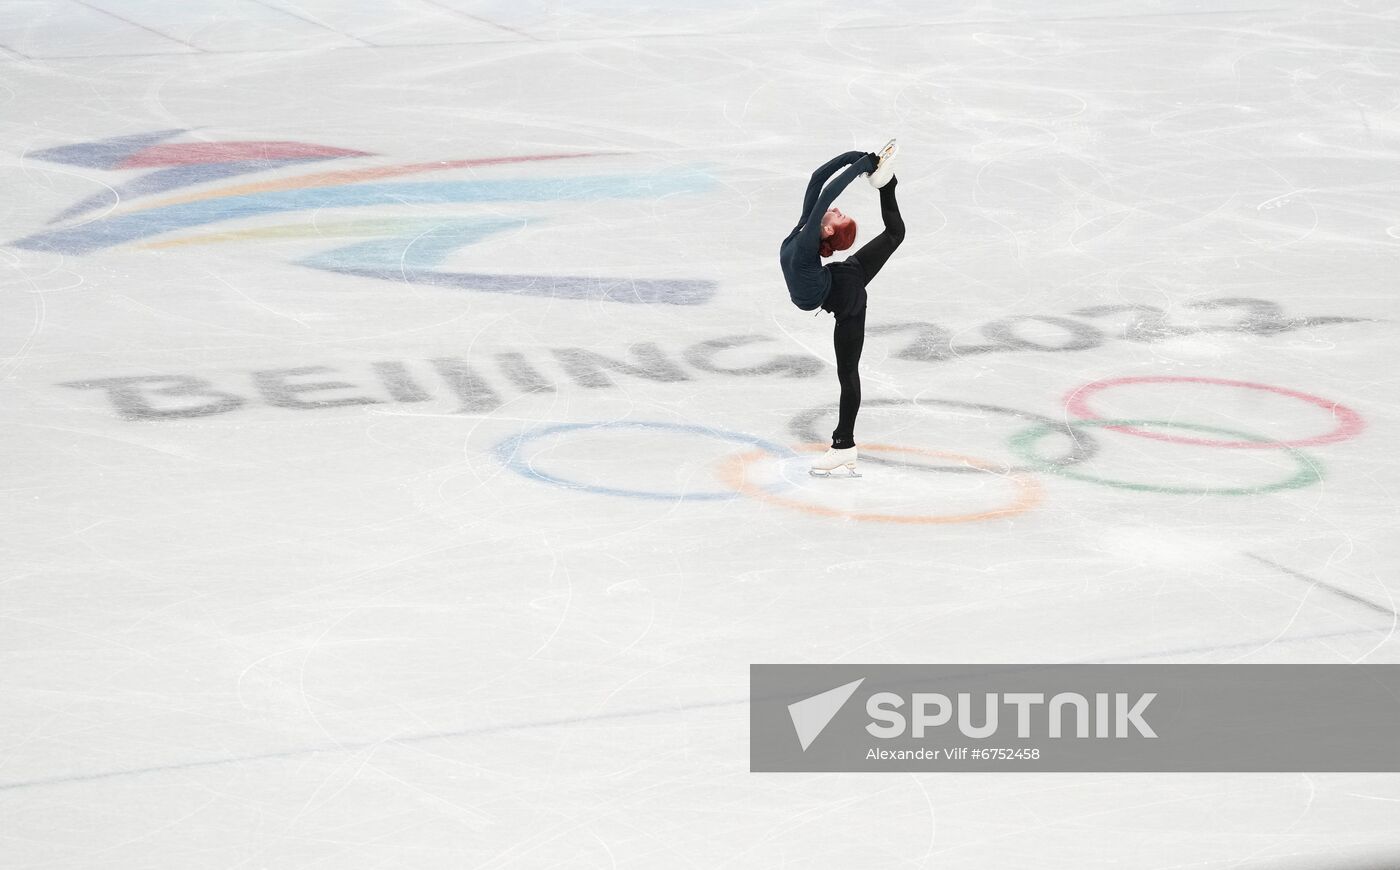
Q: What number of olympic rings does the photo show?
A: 5